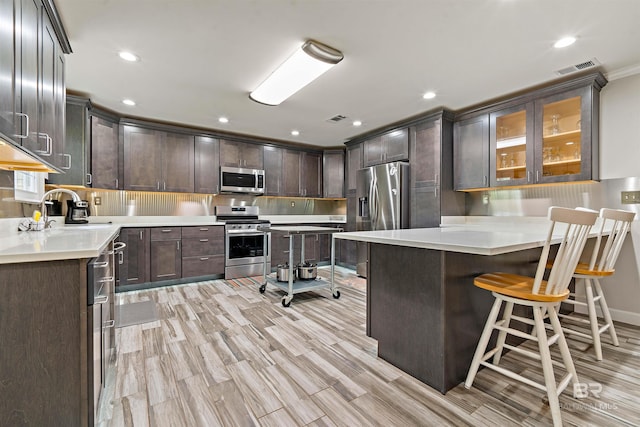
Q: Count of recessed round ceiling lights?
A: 7